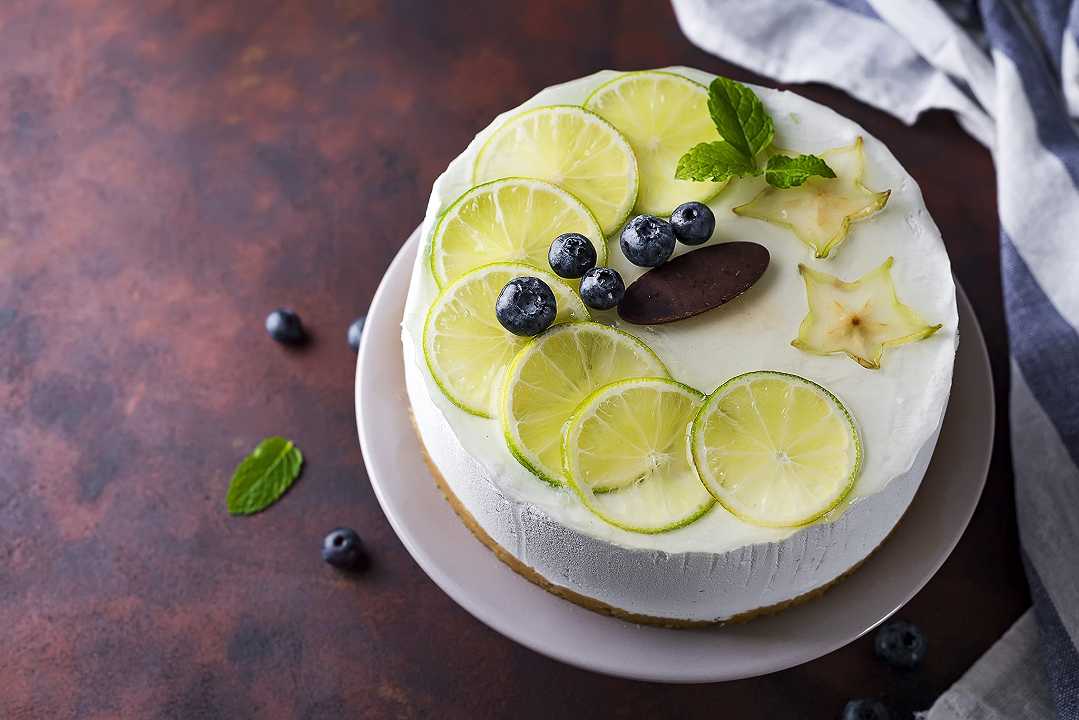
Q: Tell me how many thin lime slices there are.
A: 7